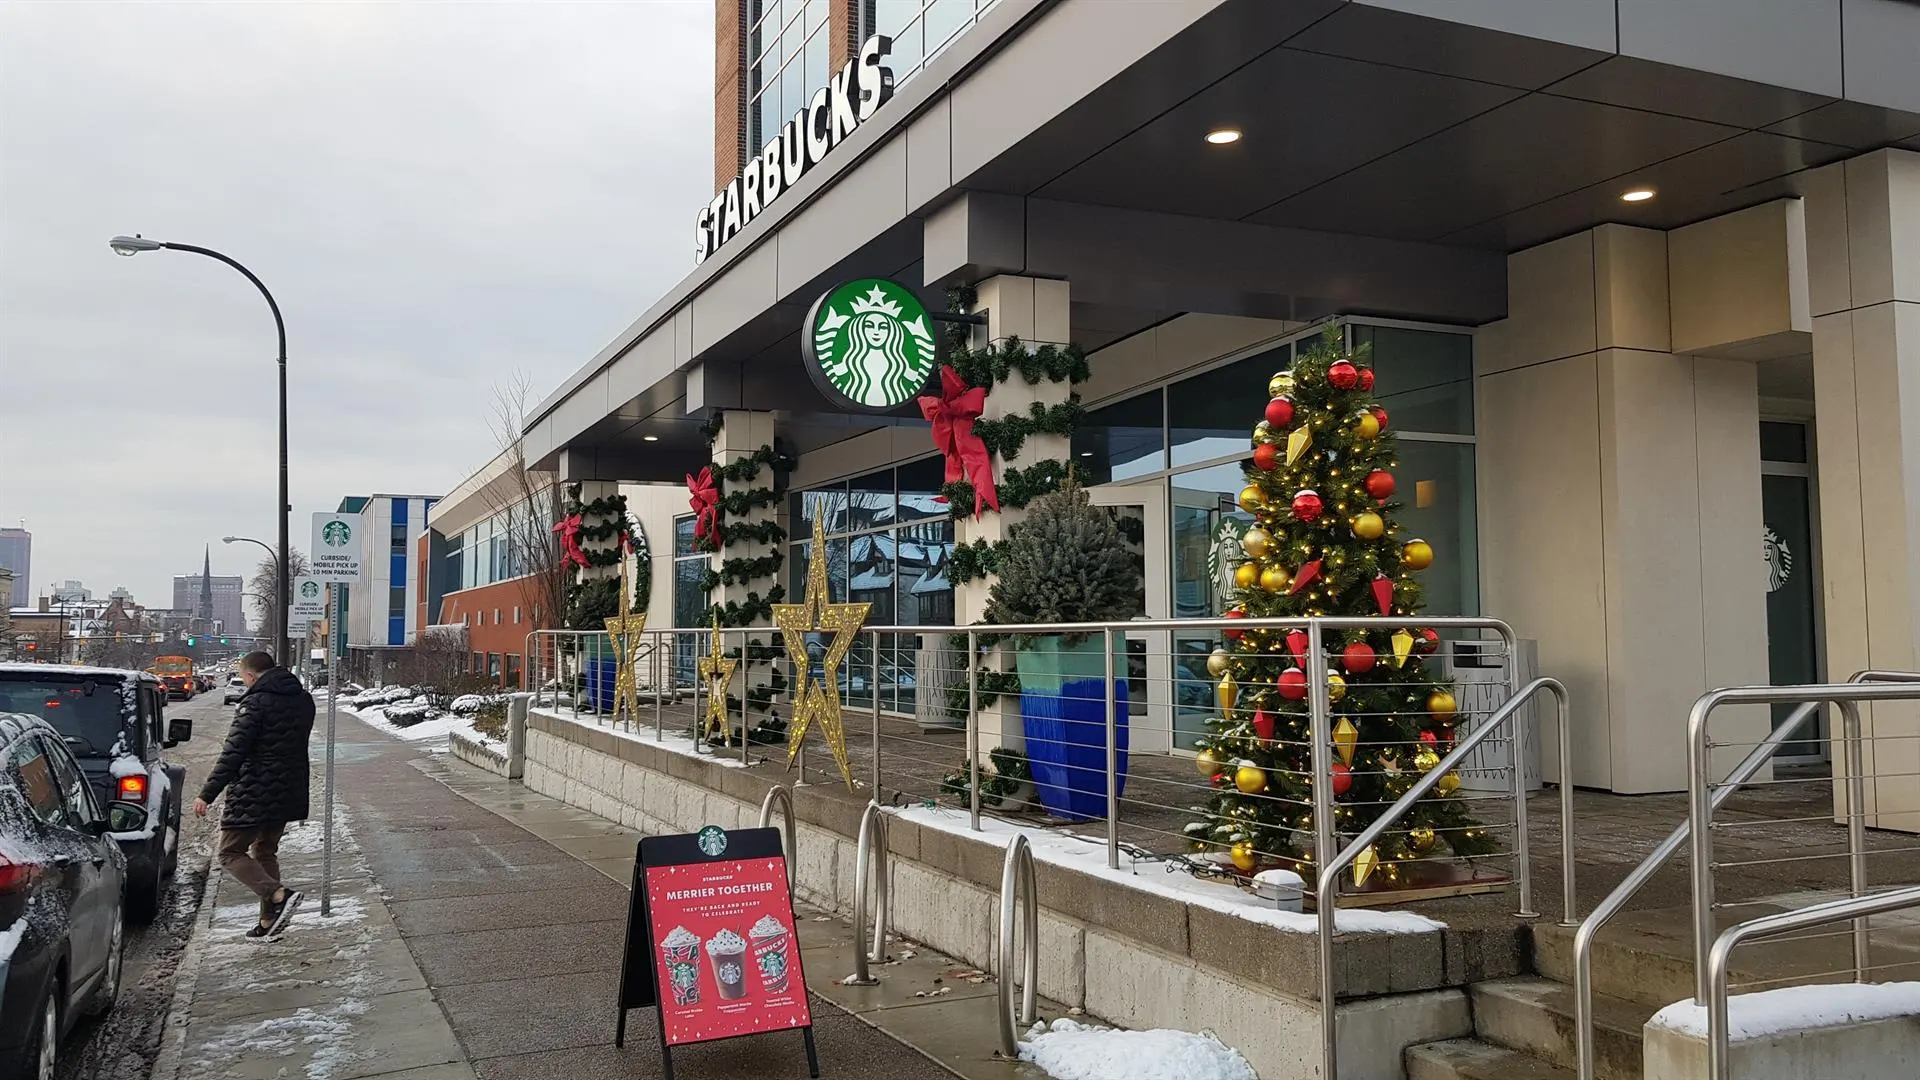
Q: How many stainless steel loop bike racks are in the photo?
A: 3